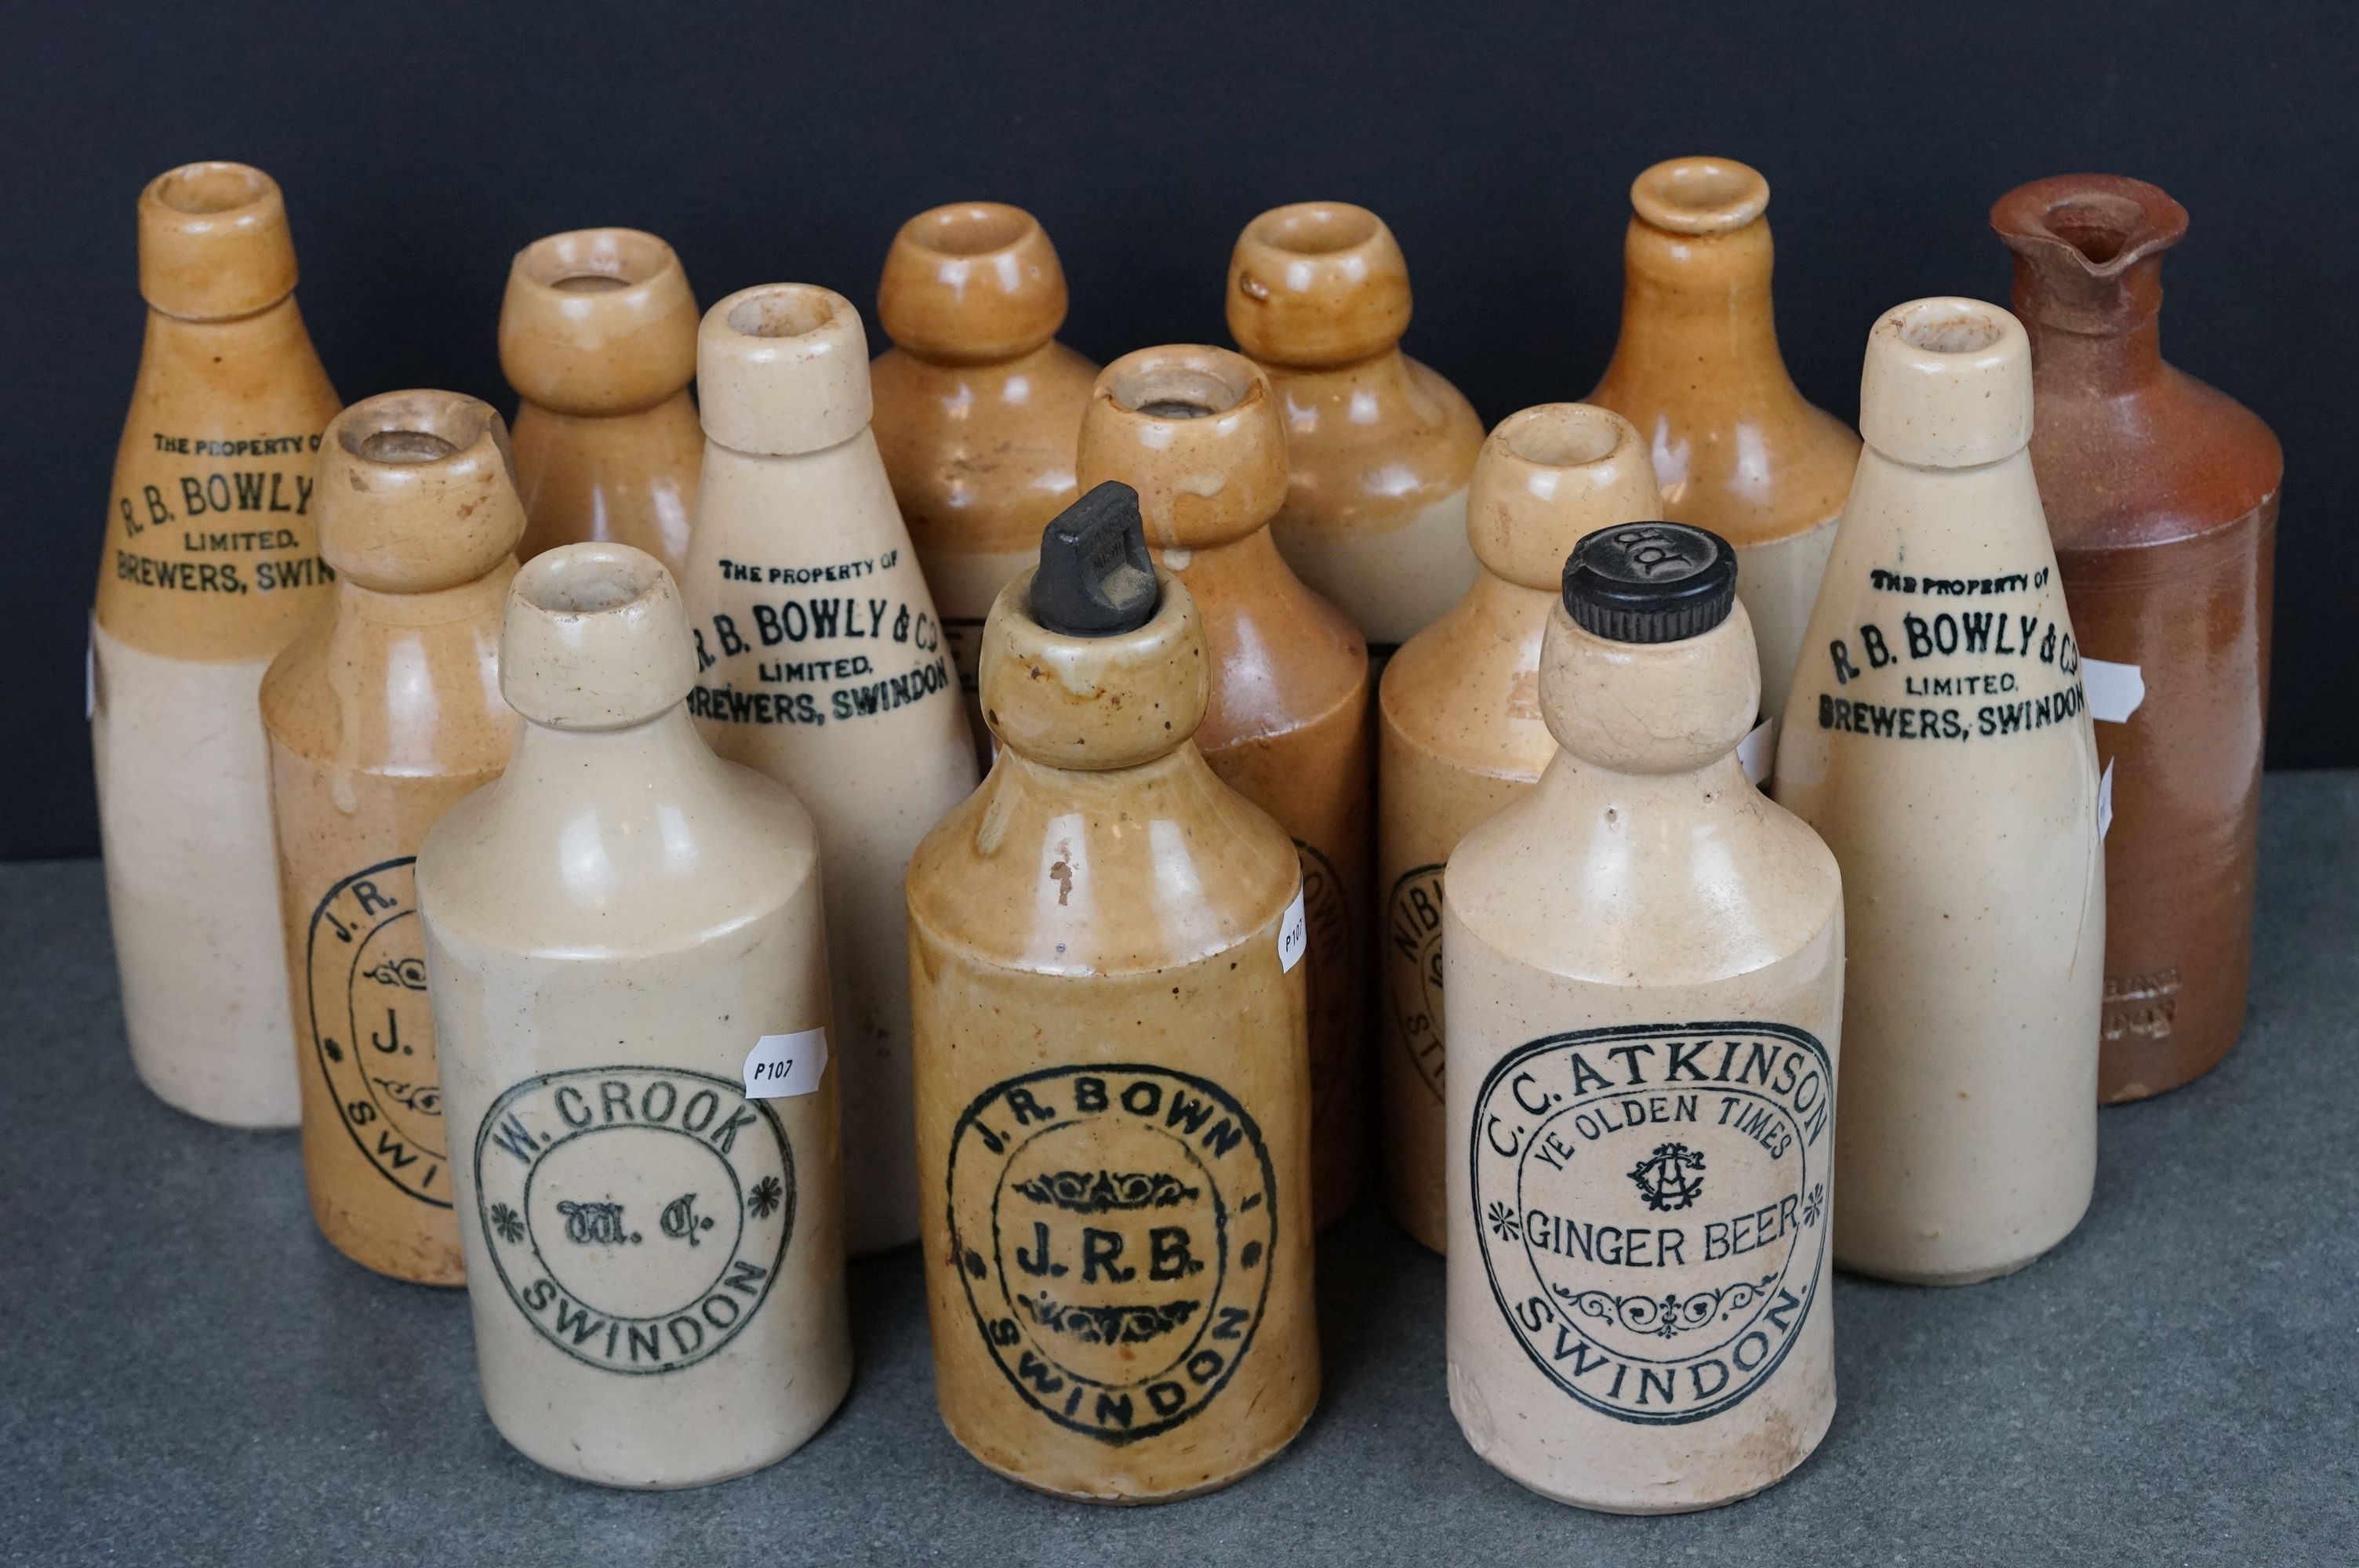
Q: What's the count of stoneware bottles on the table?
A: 14